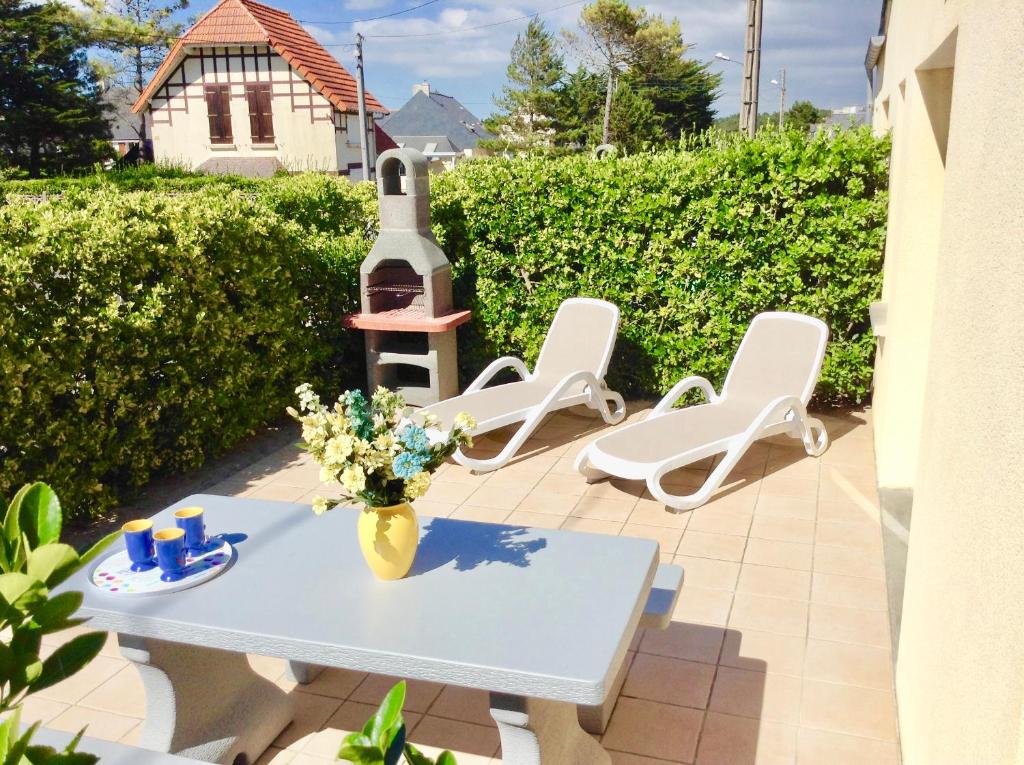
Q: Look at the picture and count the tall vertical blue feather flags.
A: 0